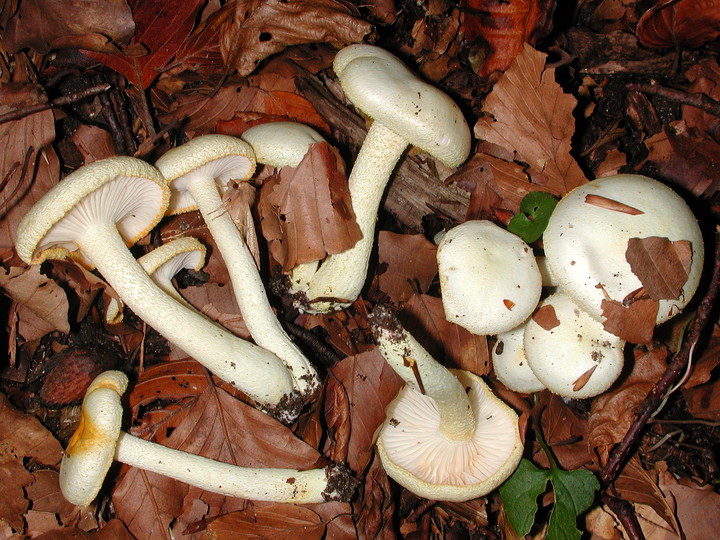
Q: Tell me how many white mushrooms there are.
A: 11